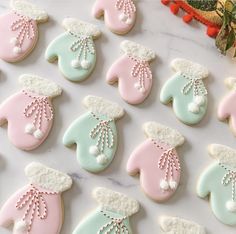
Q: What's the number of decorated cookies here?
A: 13